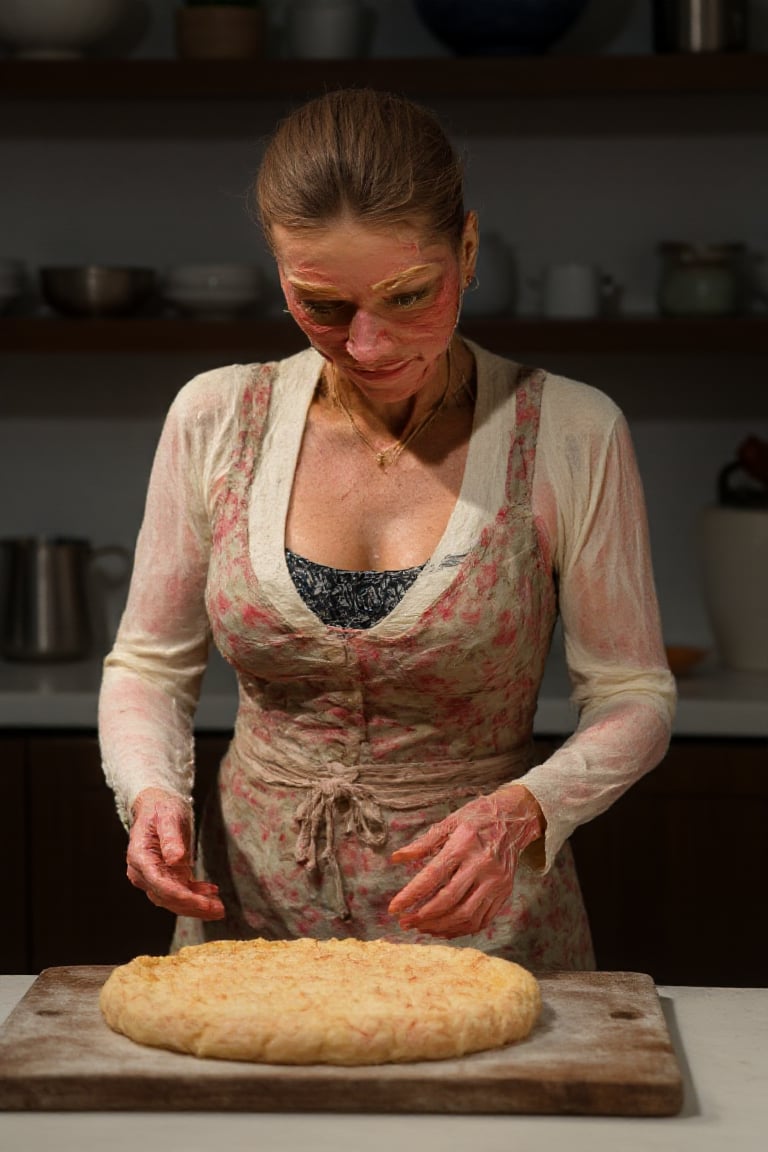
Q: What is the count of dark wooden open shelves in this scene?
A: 2